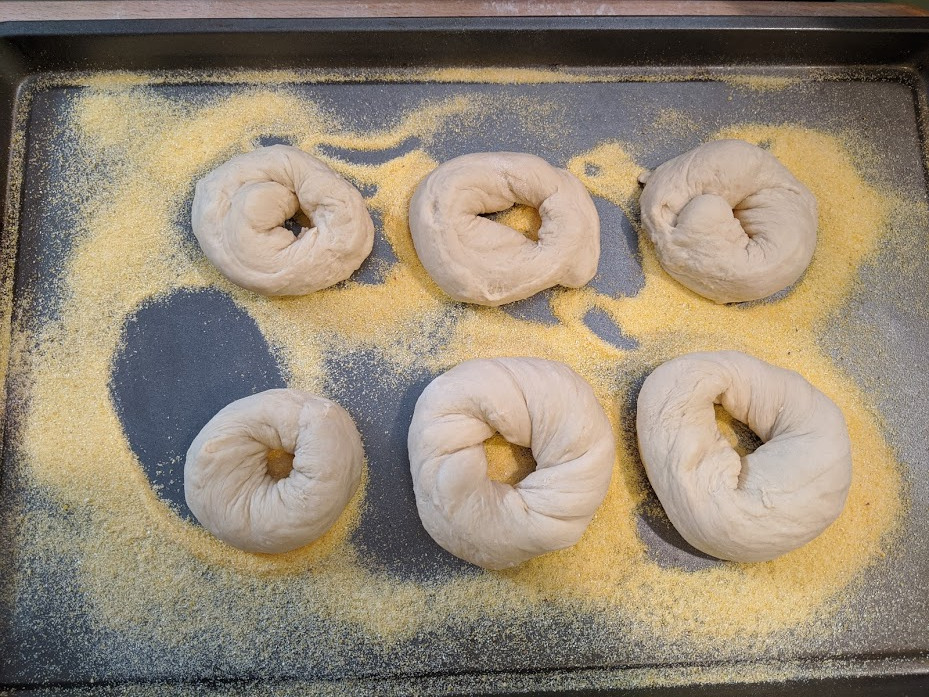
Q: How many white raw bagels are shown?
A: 6